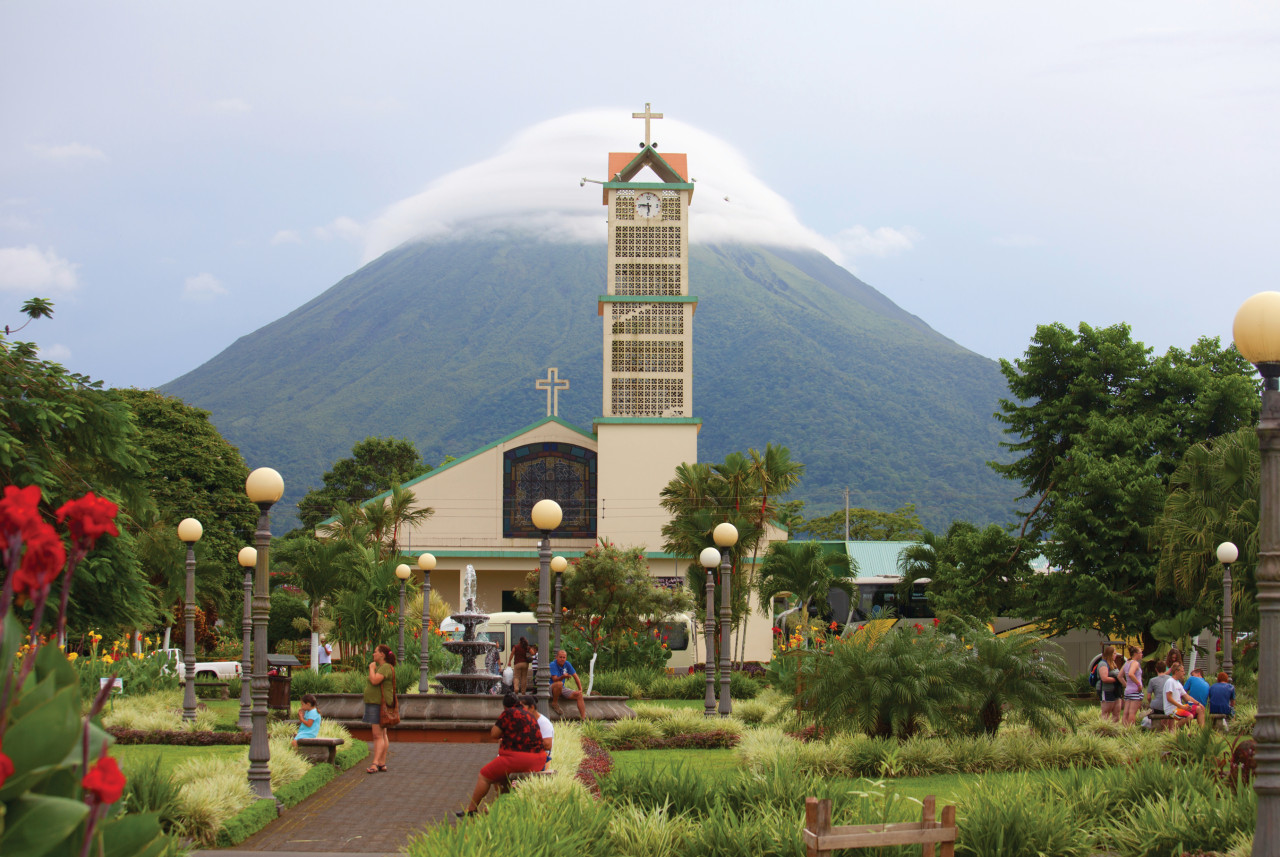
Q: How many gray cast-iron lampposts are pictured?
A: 11